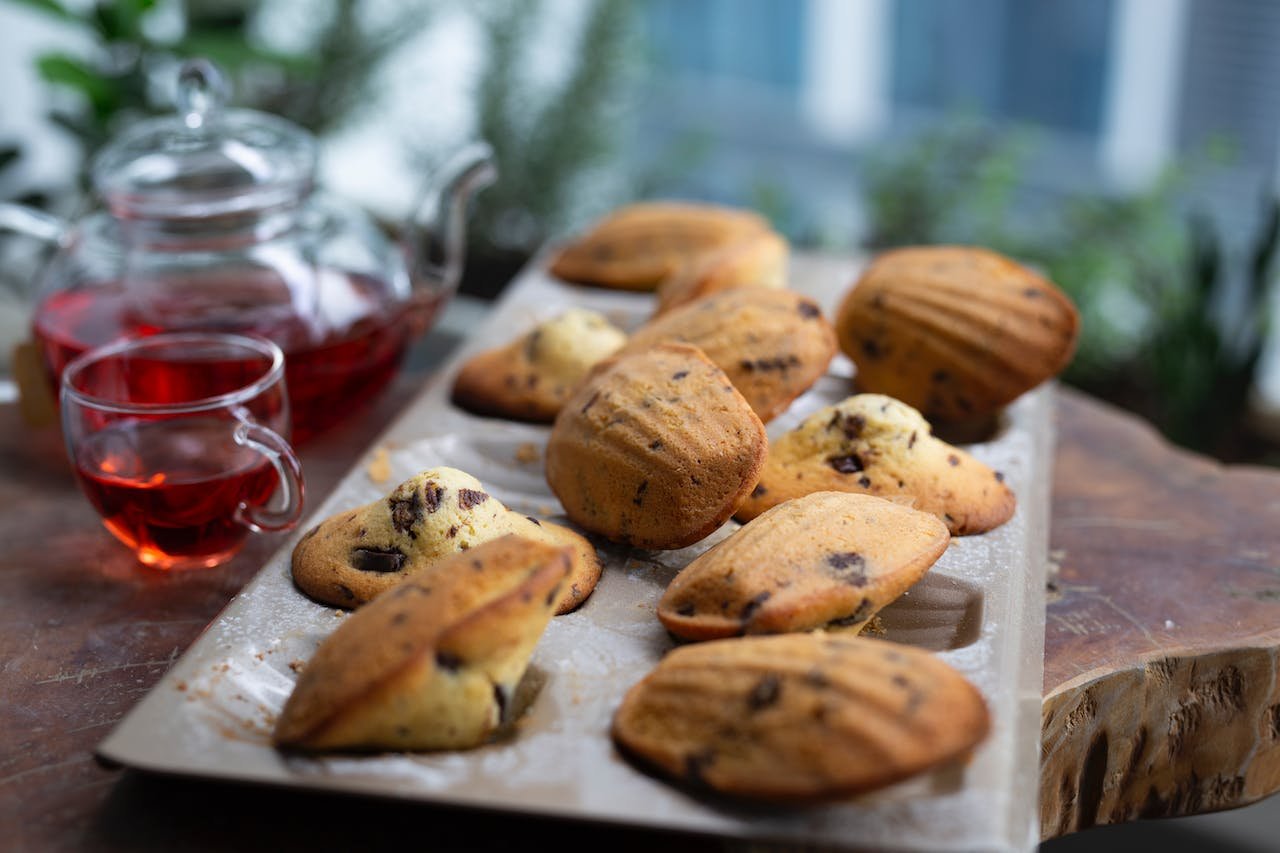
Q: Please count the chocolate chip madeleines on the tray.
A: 11